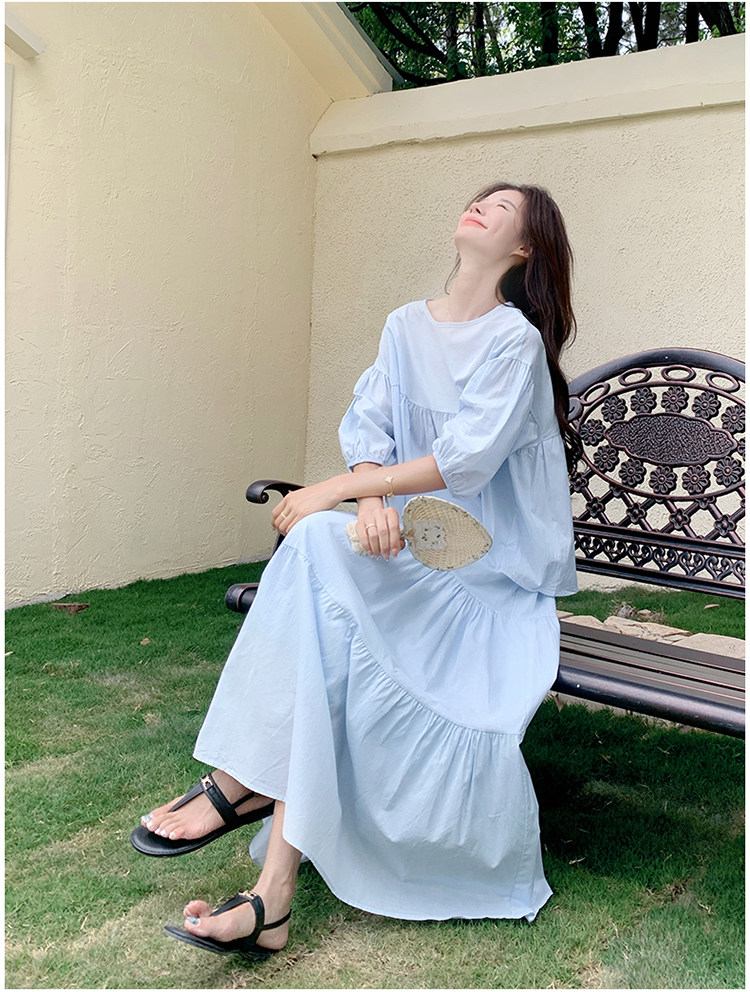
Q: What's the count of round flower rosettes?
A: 12